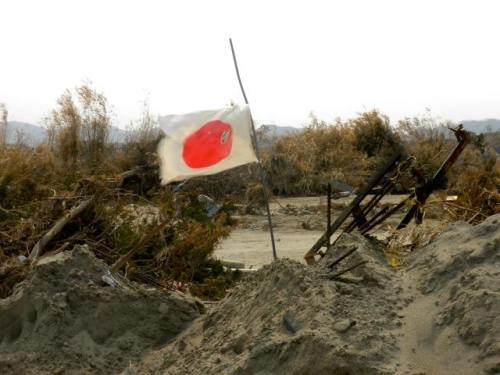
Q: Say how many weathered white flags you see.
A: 1